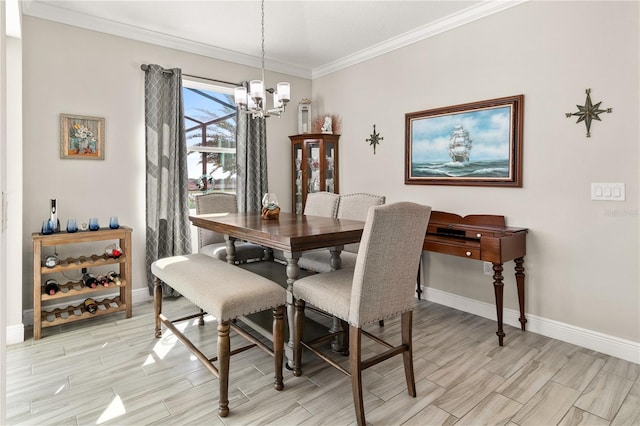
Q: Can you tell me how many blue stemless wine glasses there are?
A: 4